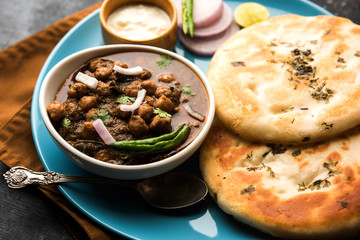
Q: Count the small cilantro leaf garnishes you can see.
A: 6